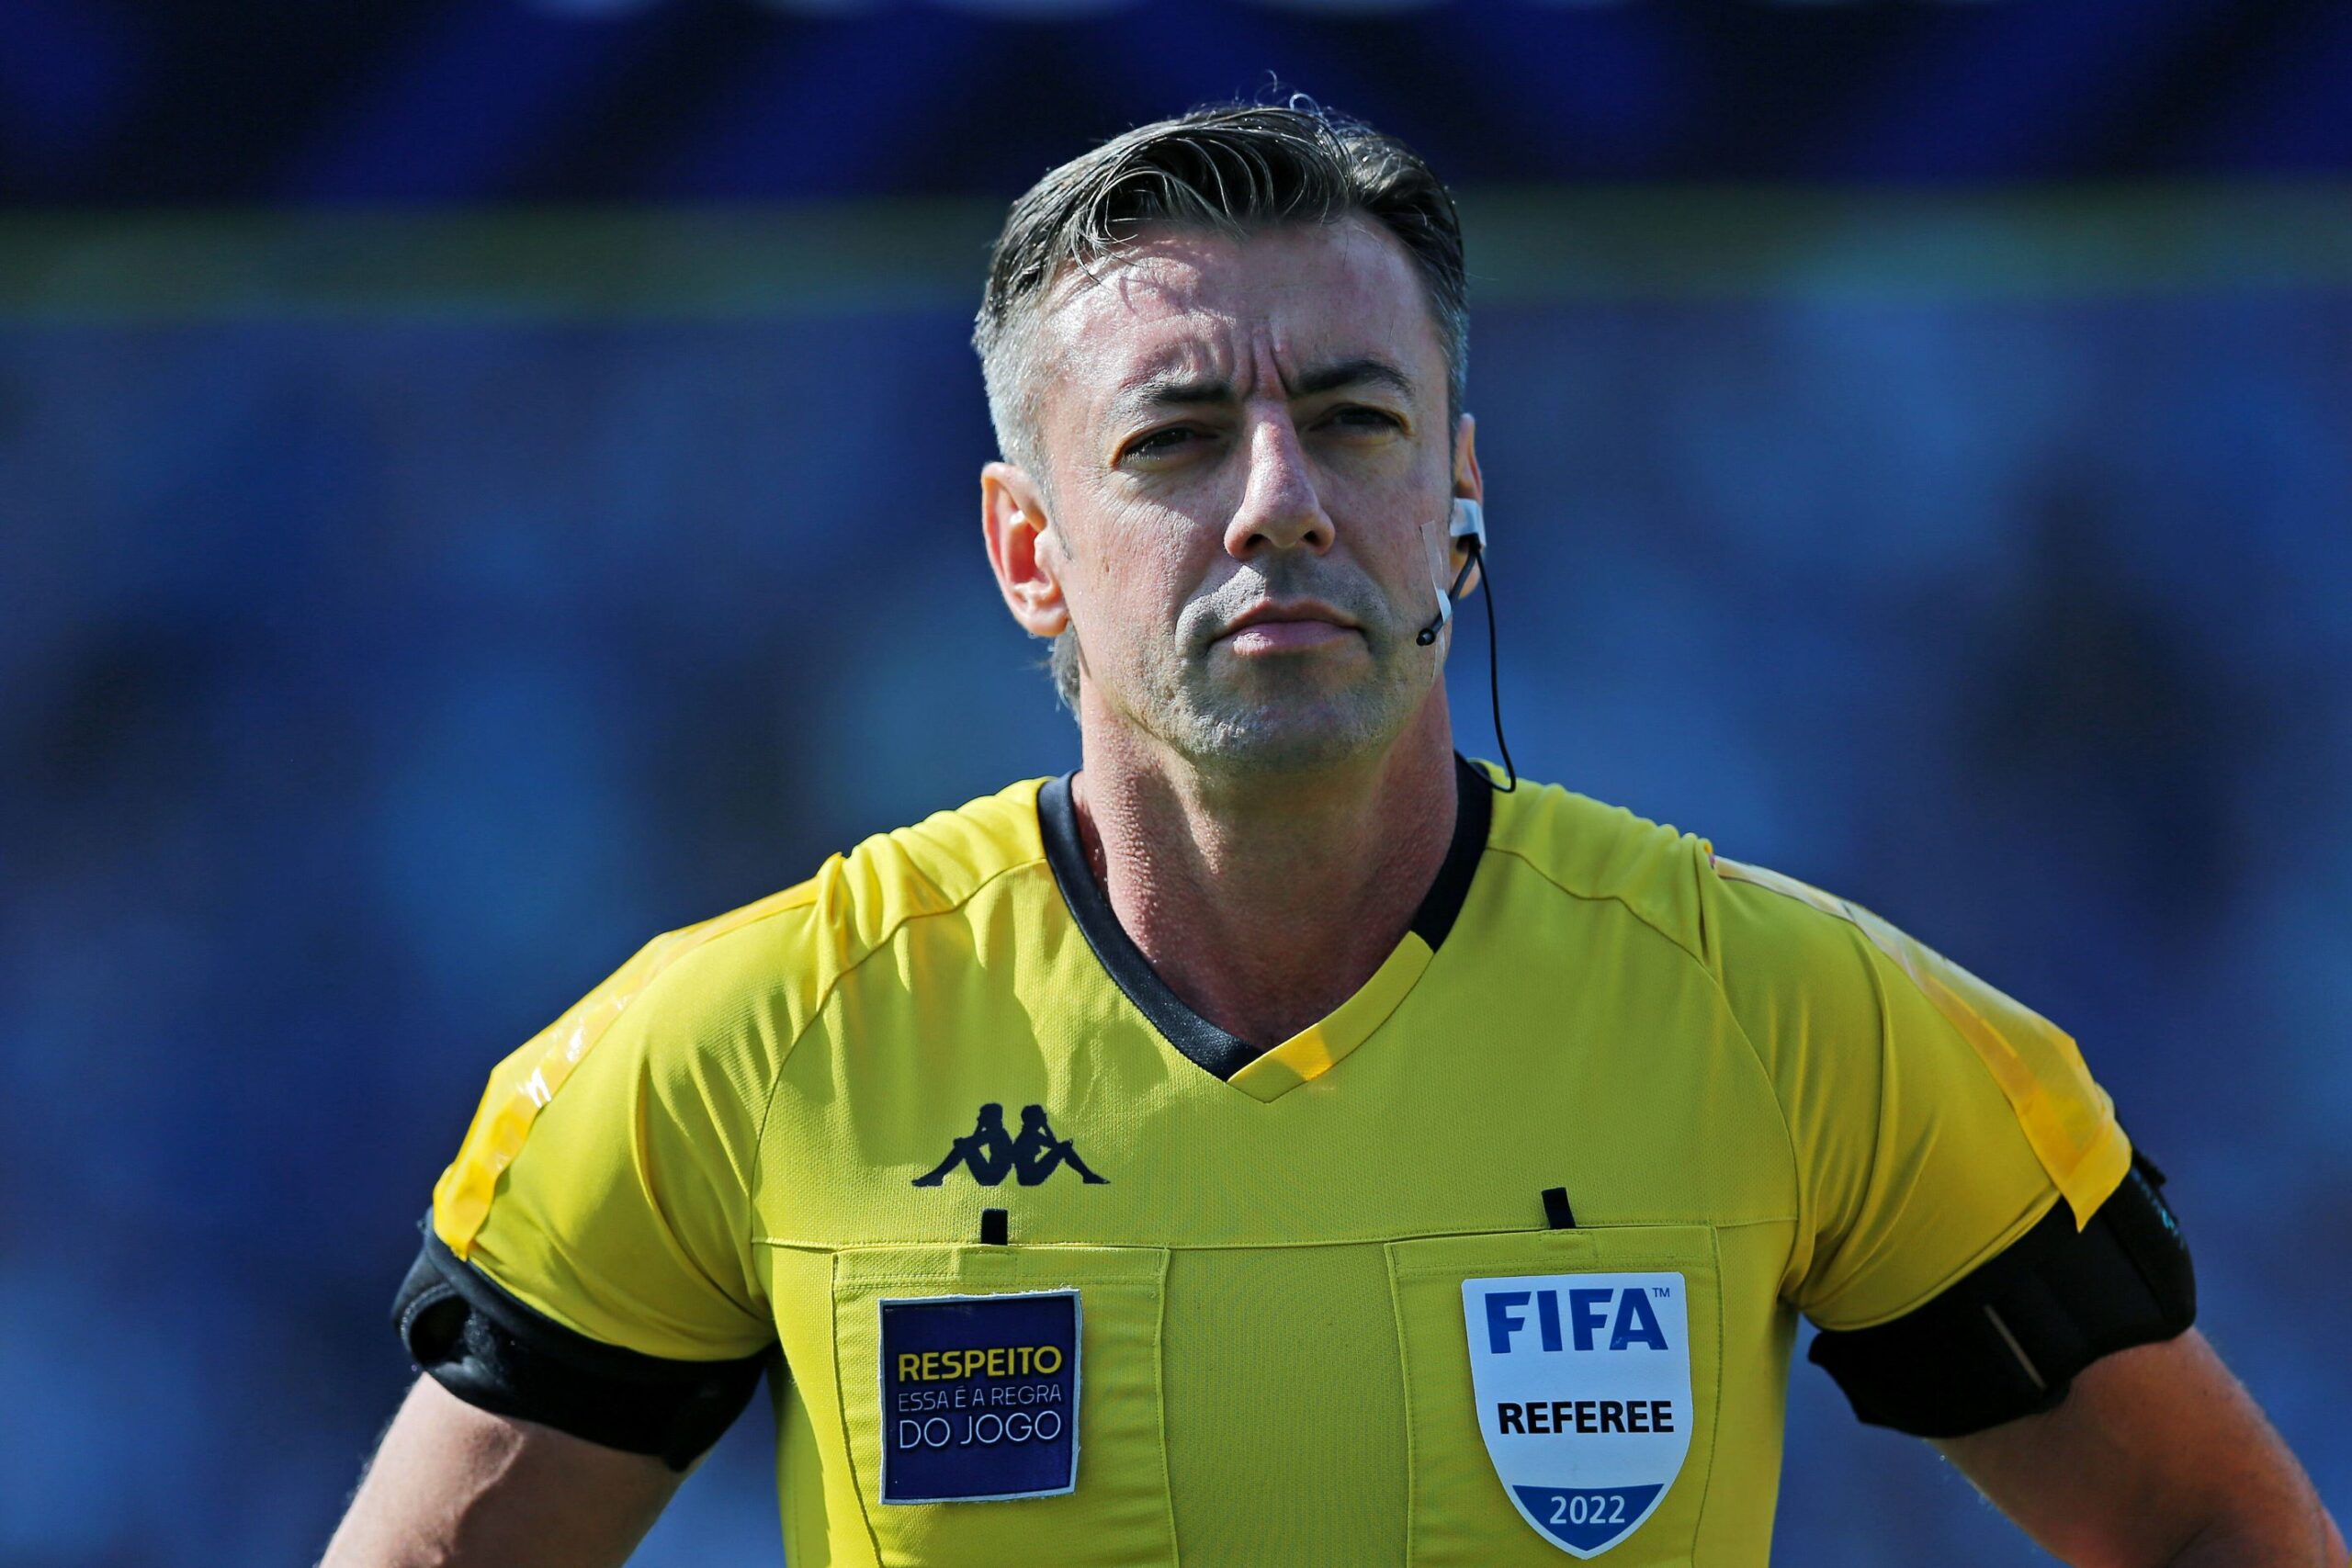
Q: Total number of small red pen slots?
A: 0